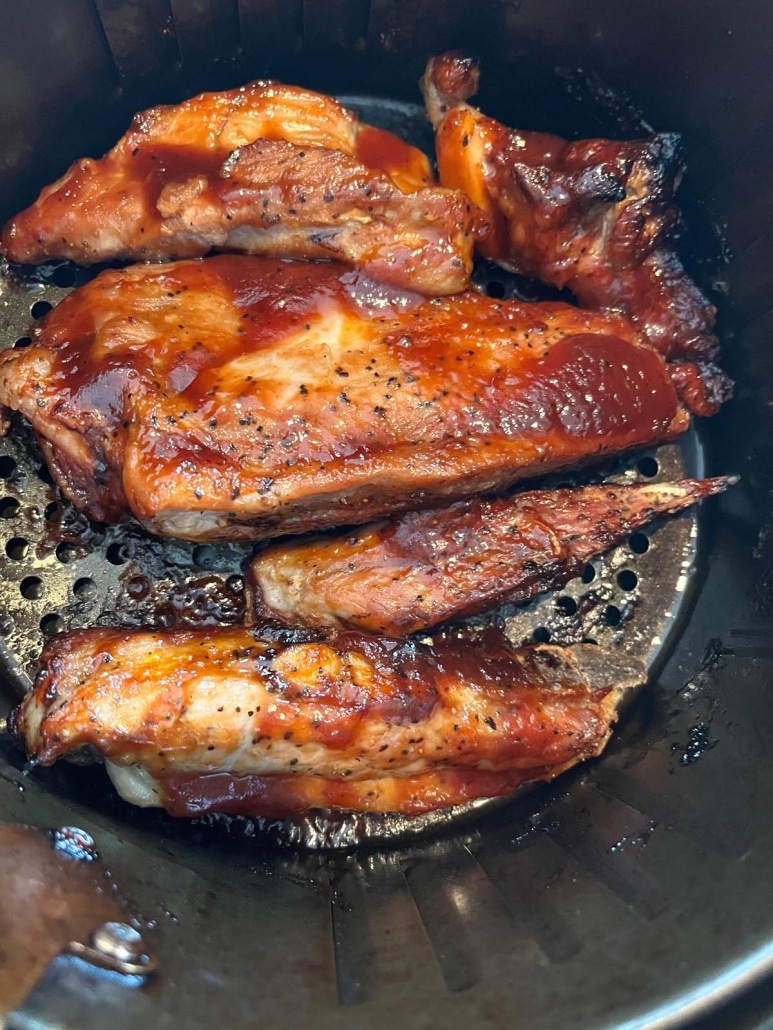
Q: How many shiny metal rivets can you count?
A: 2